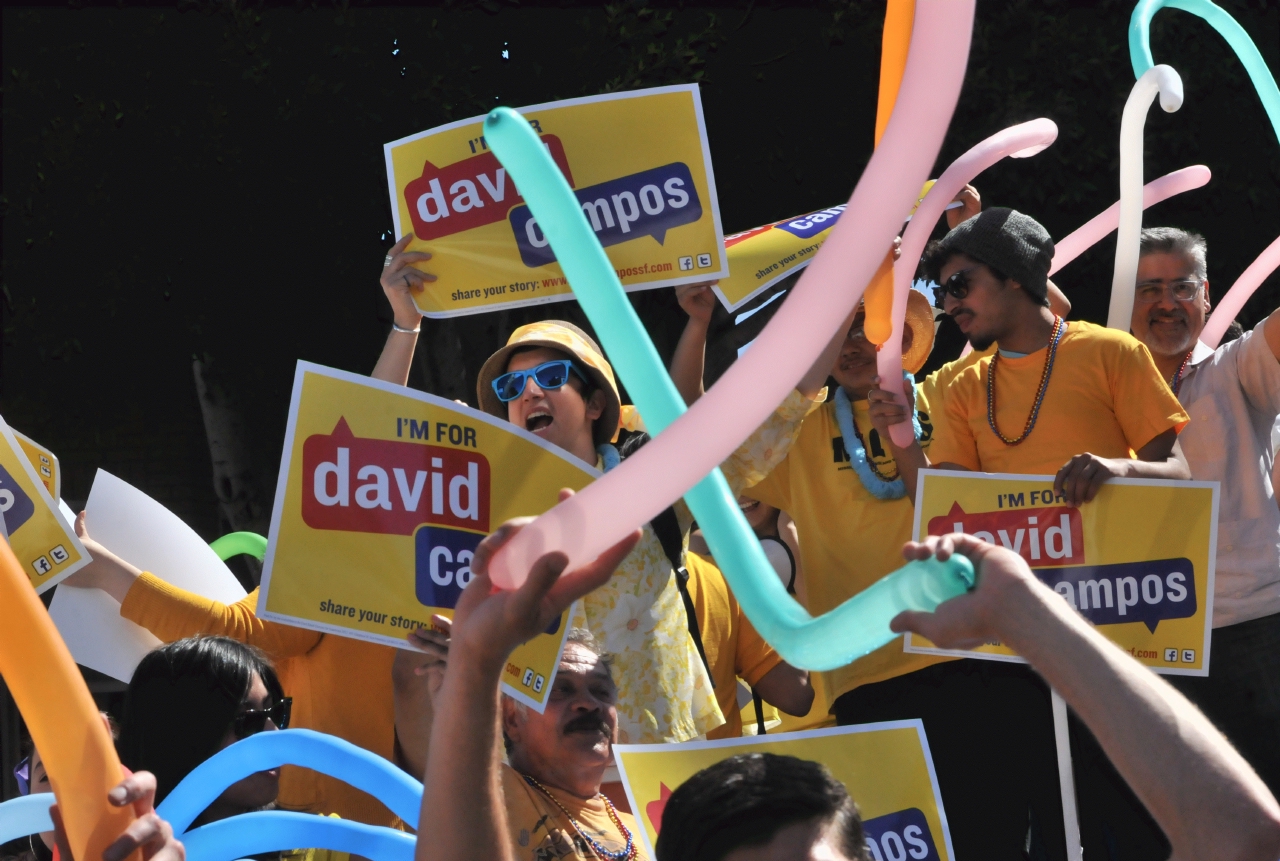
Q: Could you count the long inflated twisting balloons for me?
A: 13